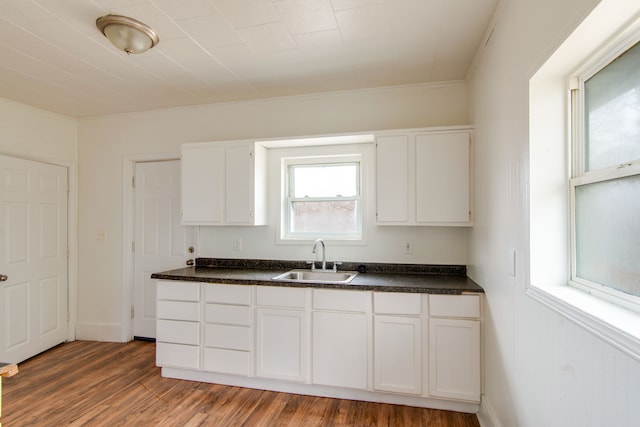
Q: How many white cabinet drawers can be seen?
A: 12